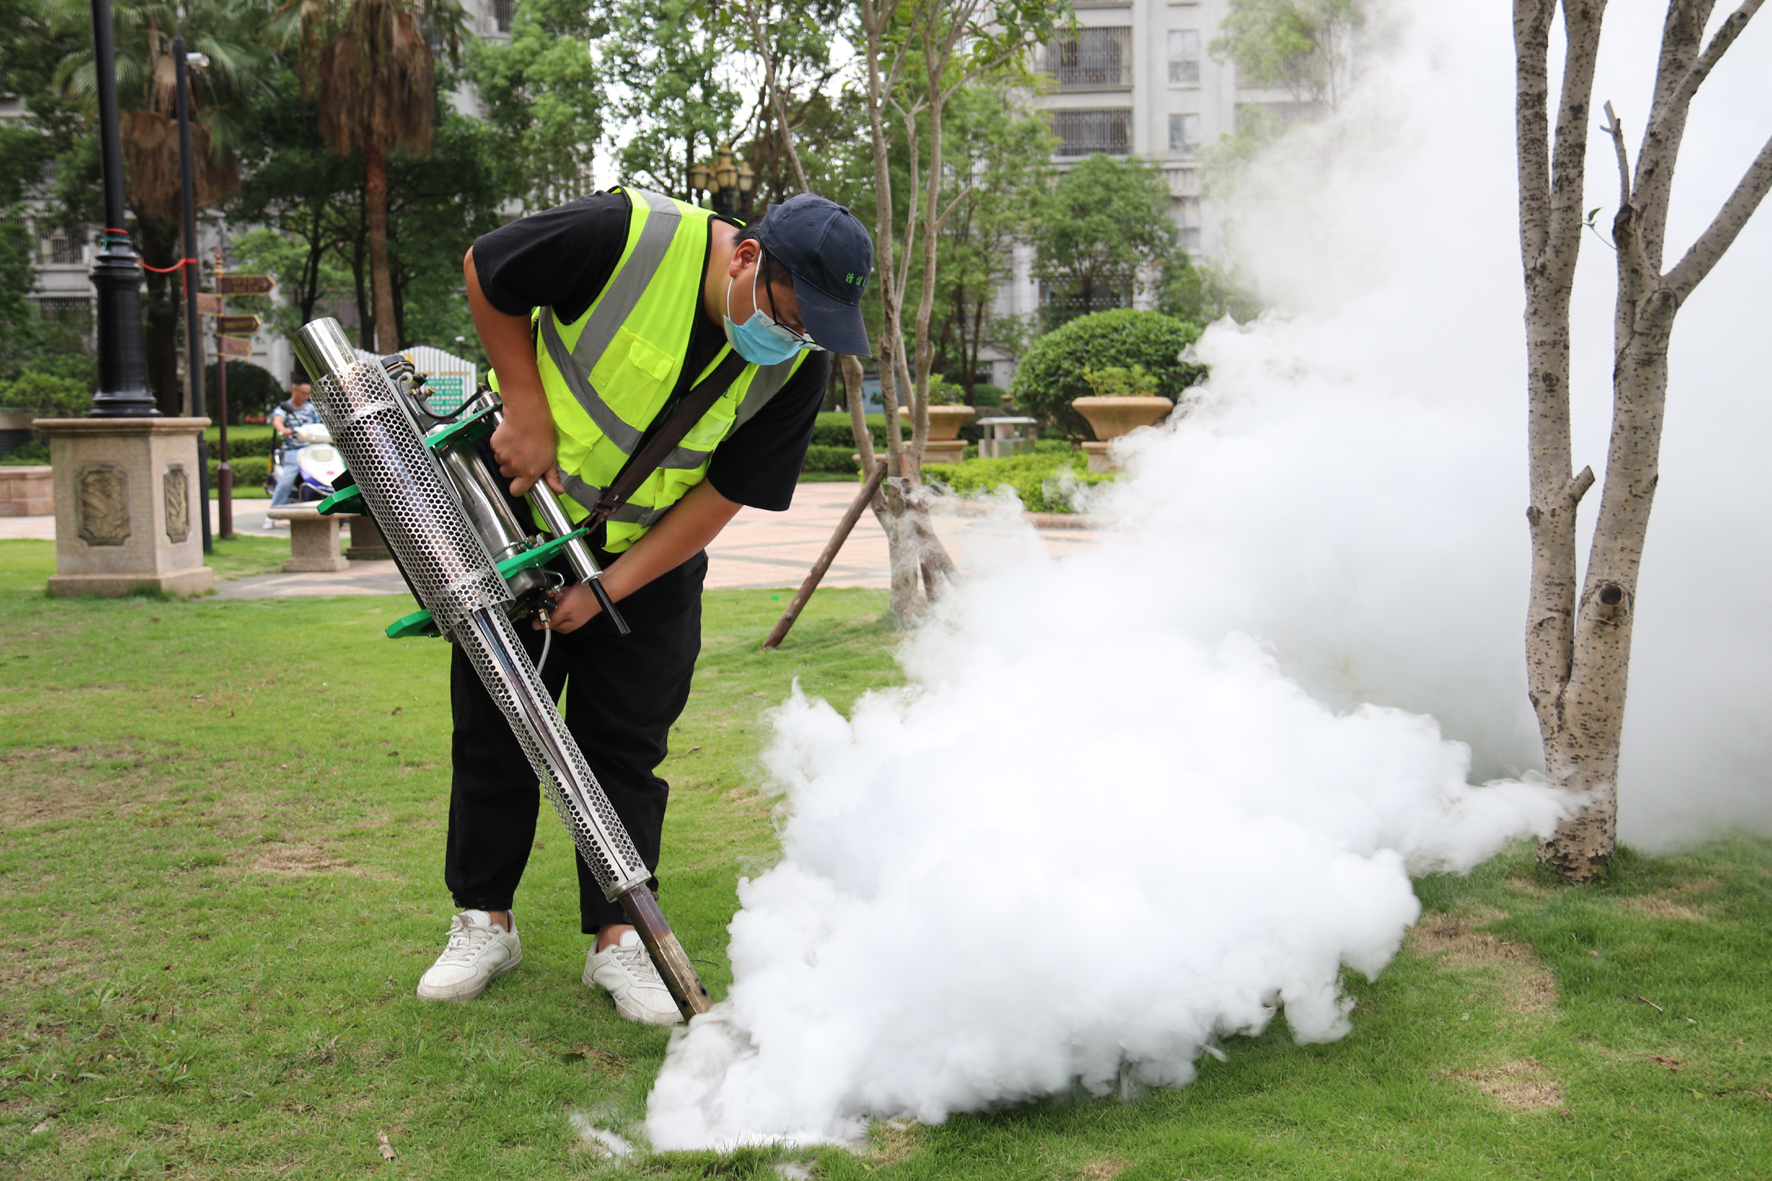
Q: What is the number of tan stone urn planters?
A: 2